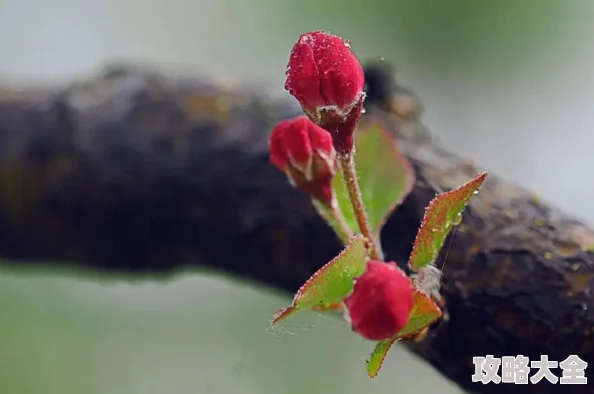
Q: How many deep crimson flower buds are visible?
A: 3